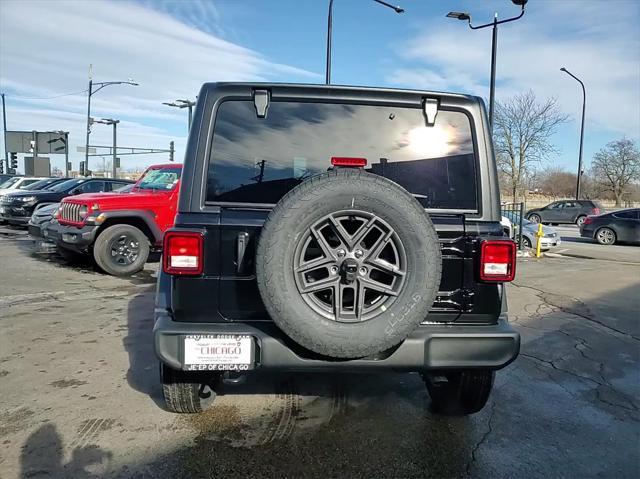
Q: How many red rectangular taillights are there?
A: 2